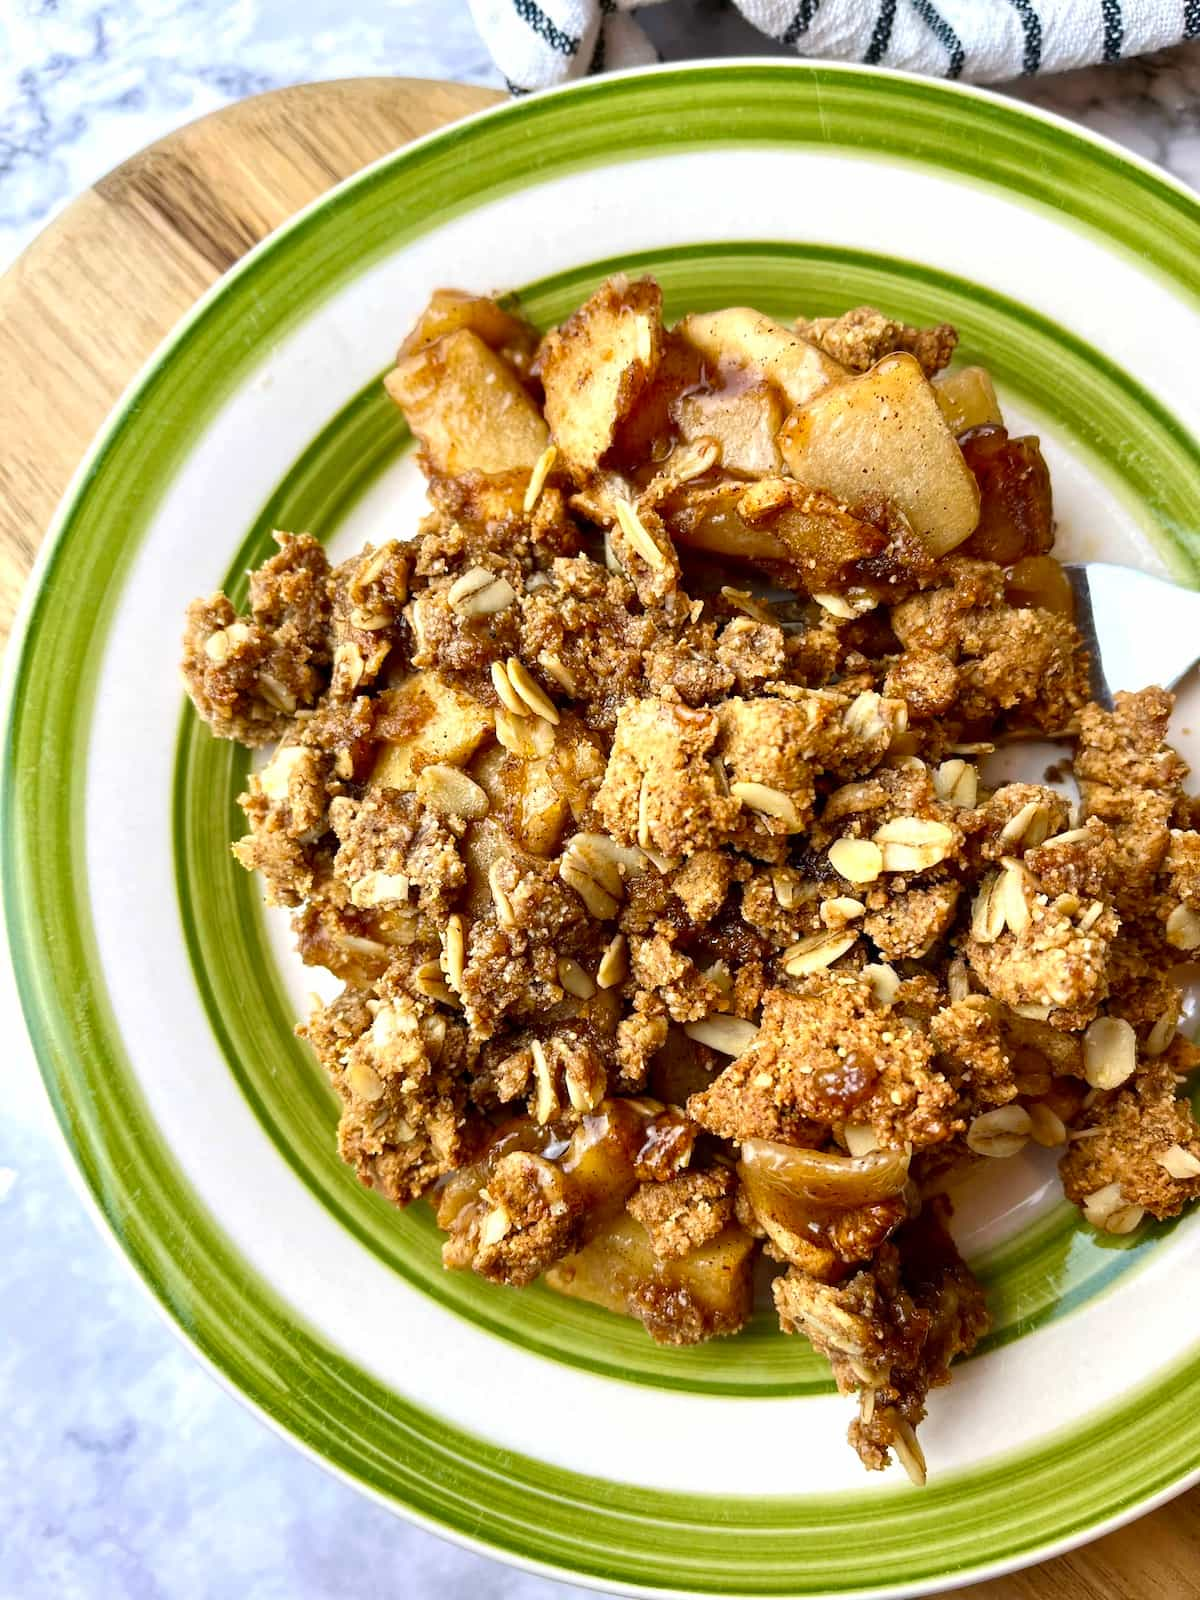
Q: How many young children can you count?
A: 0